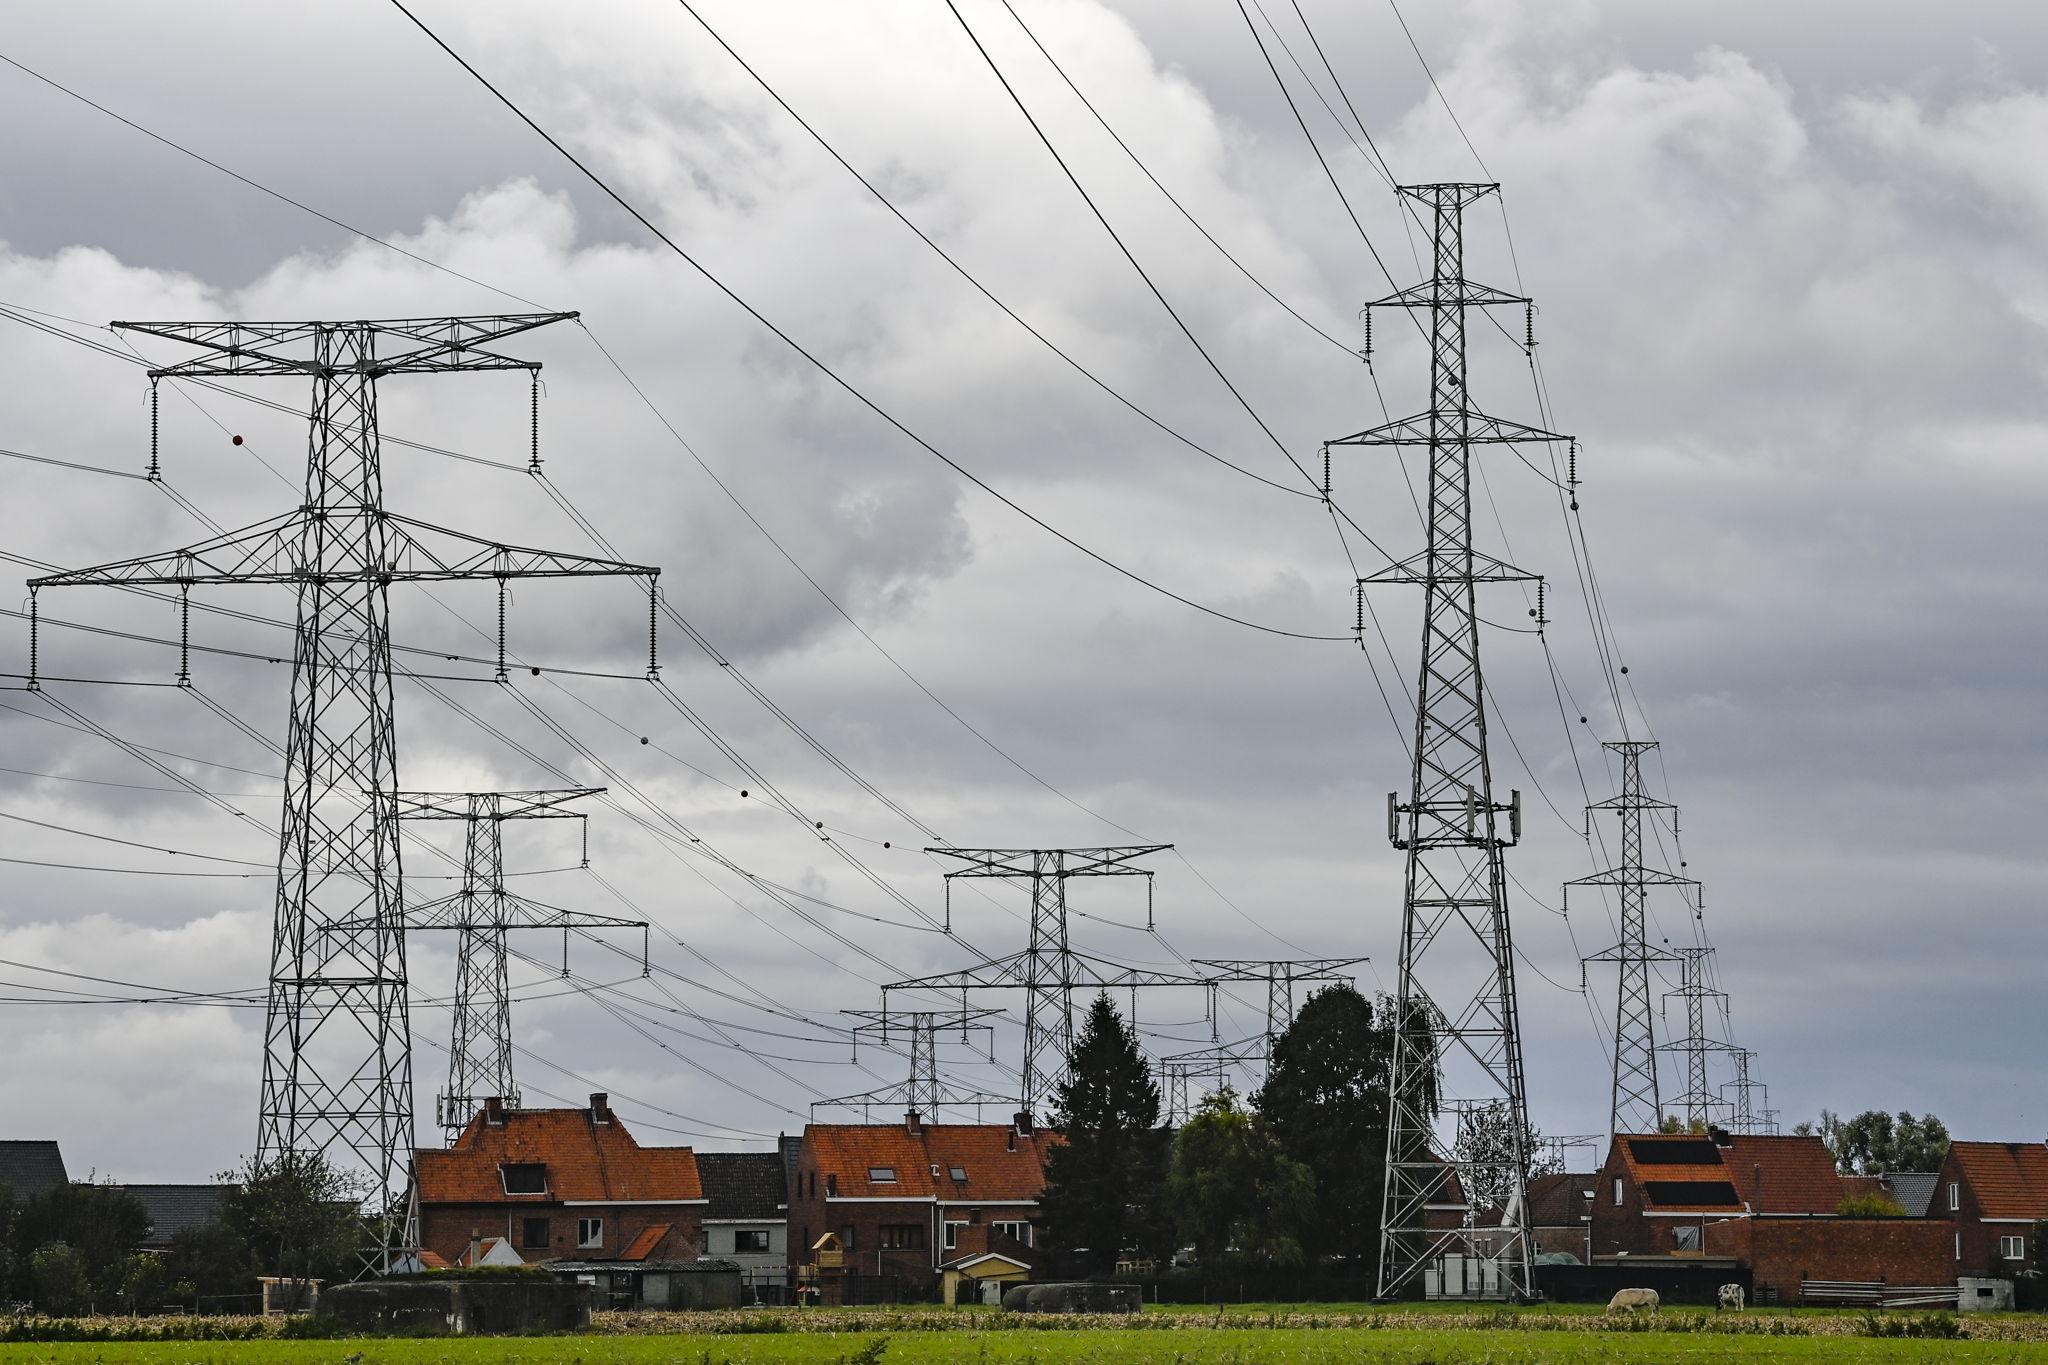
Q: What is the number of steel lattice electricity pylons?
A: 13